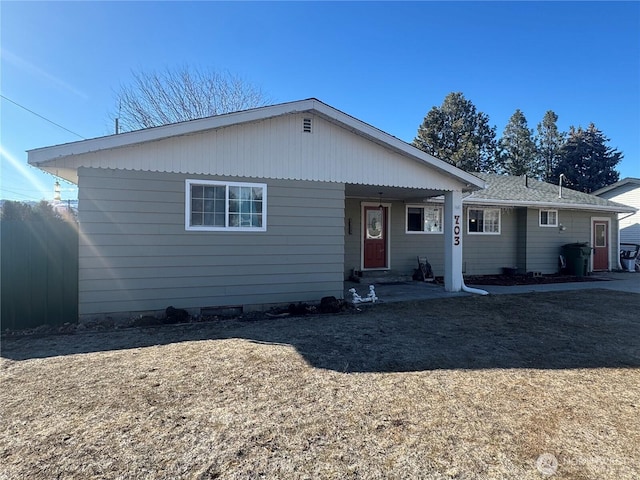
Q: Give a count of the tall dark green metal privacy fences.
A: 1